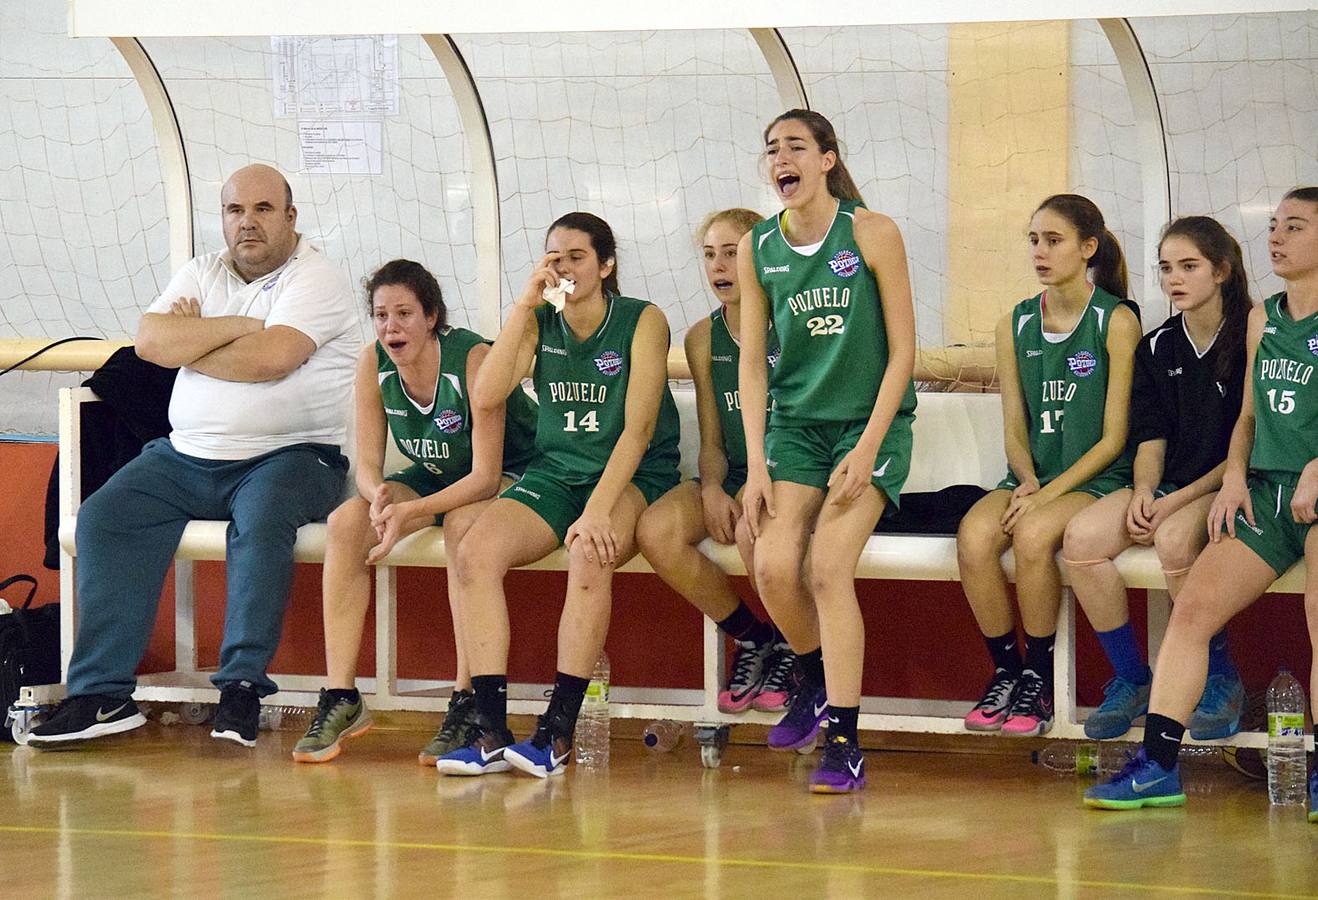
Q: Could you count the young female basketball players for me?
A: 7